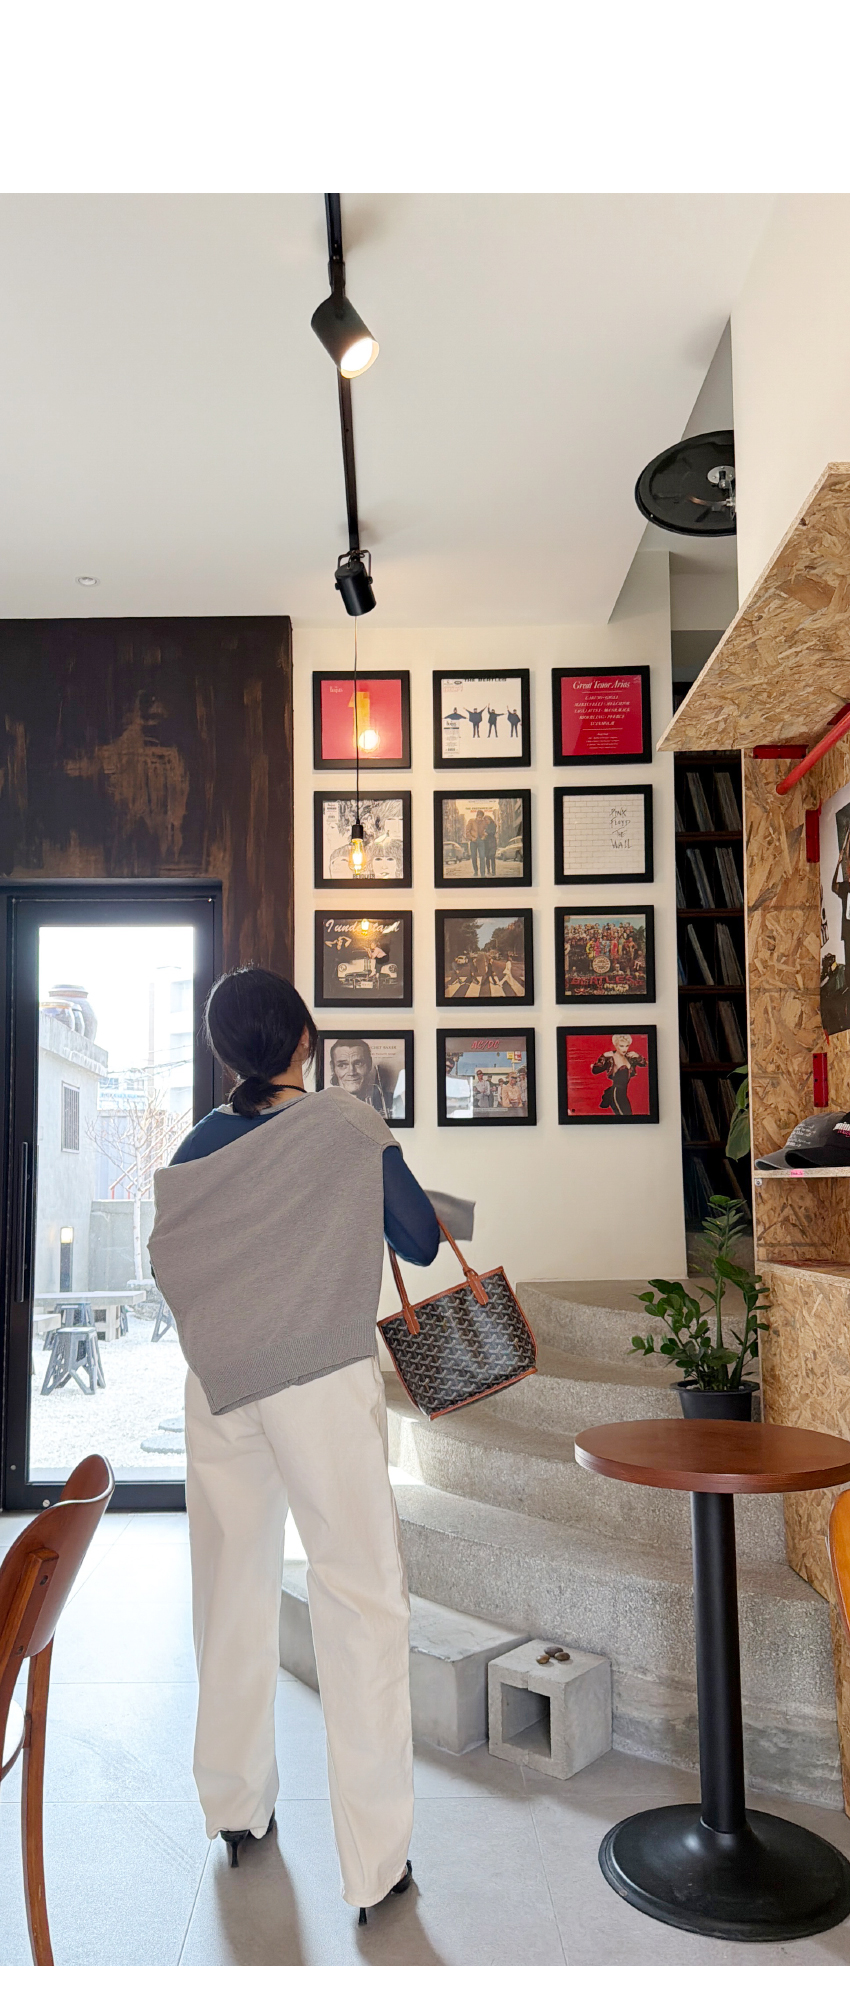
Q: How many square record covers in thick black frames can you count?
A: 12